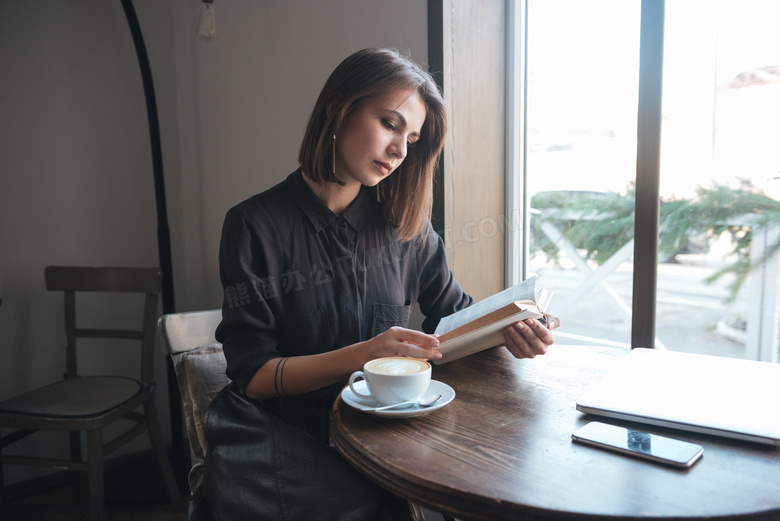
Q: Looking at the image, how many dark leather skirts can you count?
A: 1